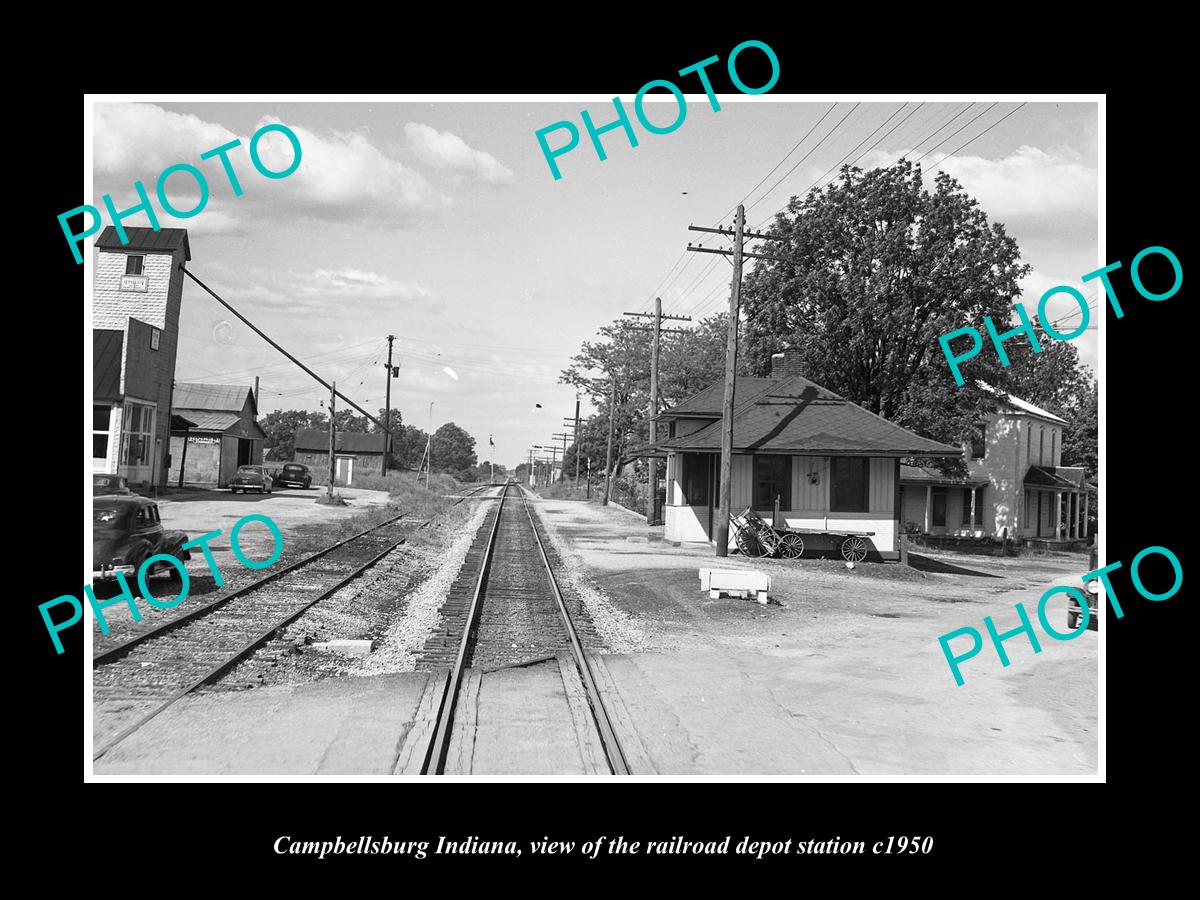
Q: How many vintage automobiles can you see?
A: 5